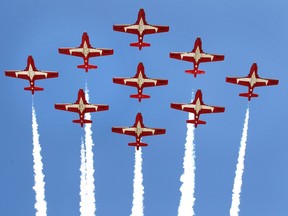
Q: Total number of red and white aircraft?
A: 9